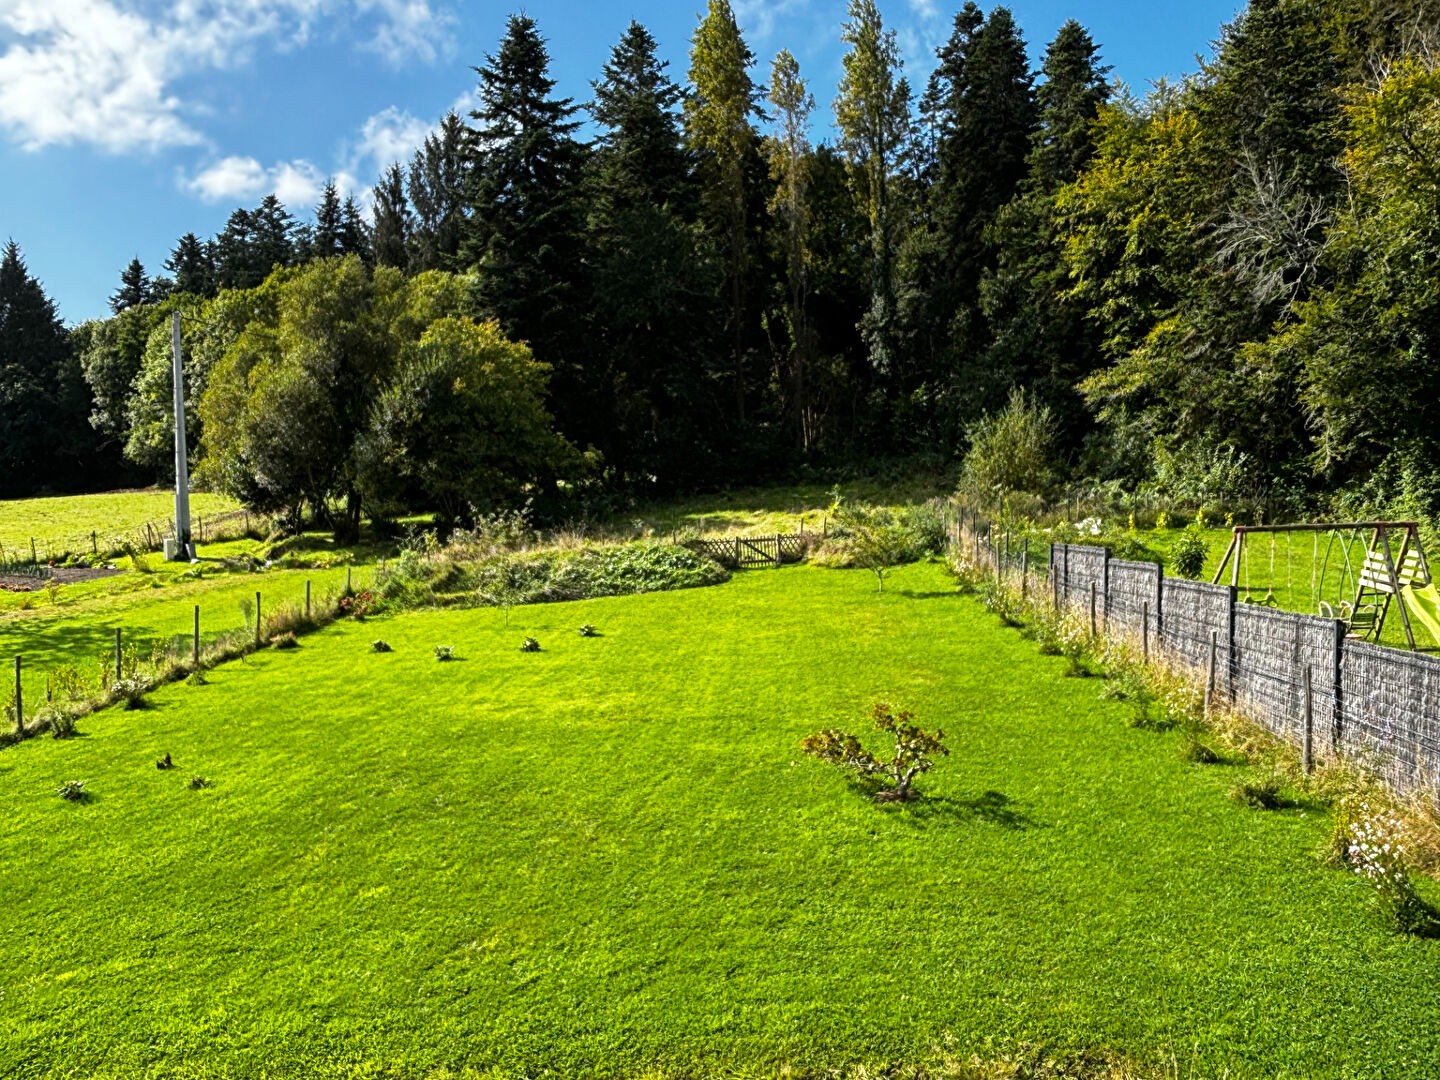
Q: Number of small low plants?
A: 7